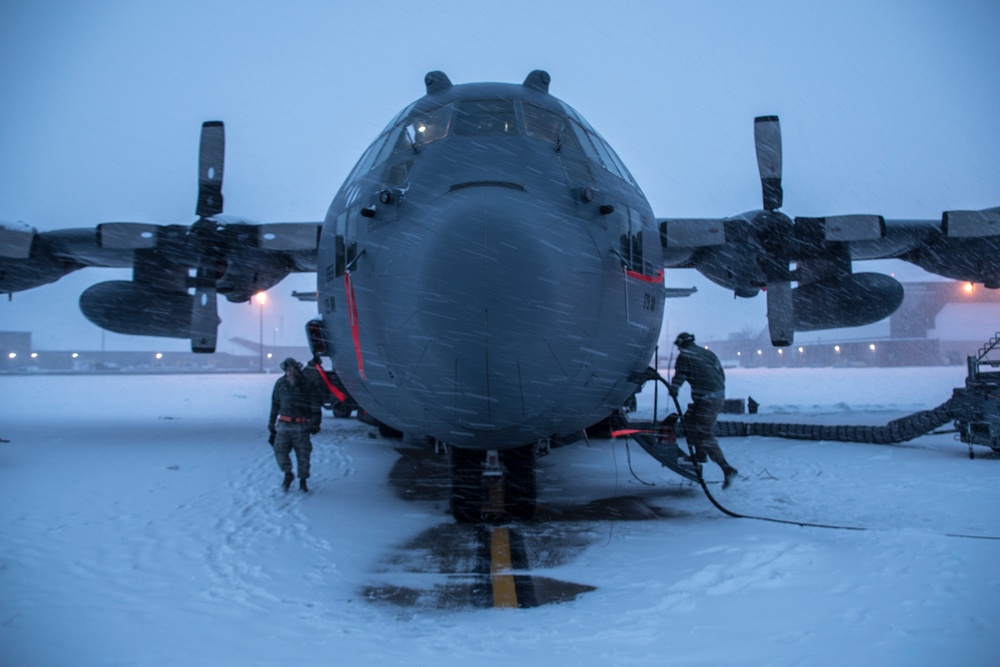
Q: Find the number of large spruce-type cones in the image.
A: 0